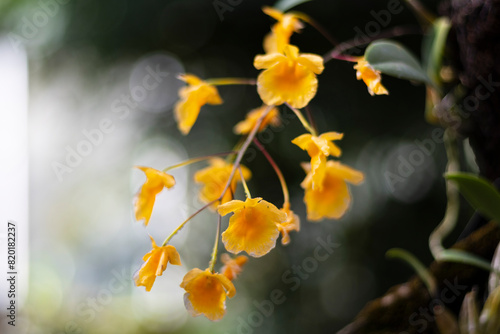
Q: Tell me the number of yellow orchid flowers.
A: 14